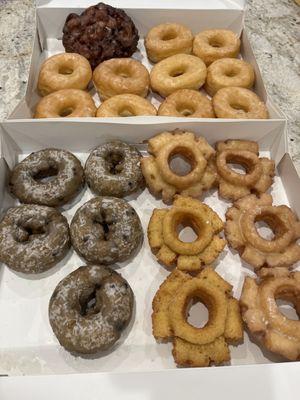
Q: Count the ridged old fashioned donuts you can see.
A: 6